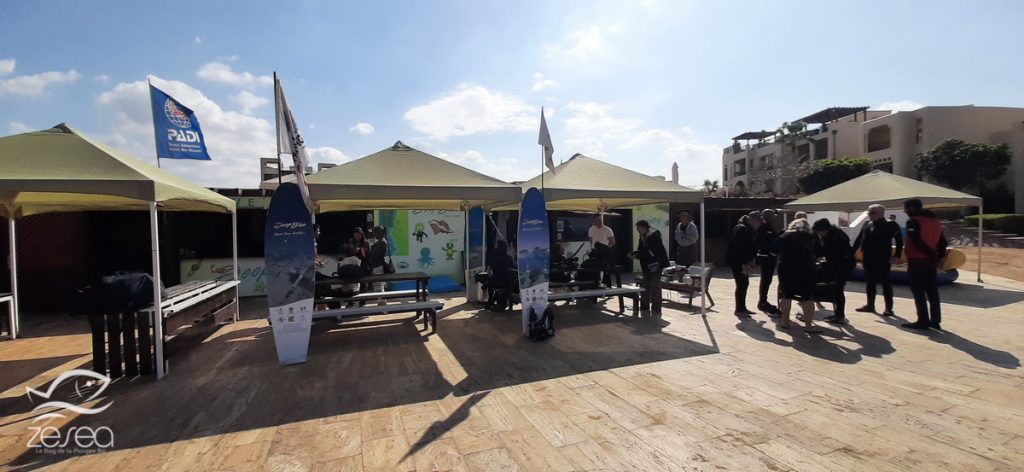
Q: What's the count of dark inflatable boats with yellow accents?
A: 1